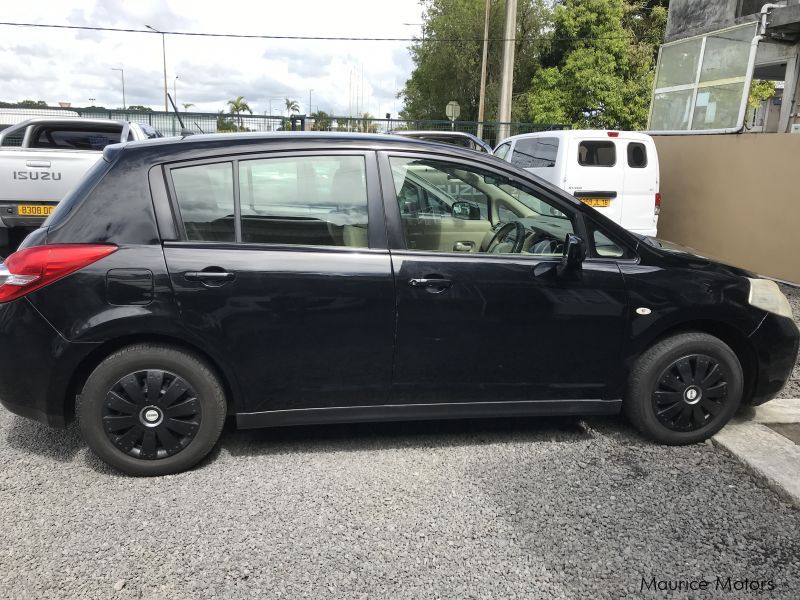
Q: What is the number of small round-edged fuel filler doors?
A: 1